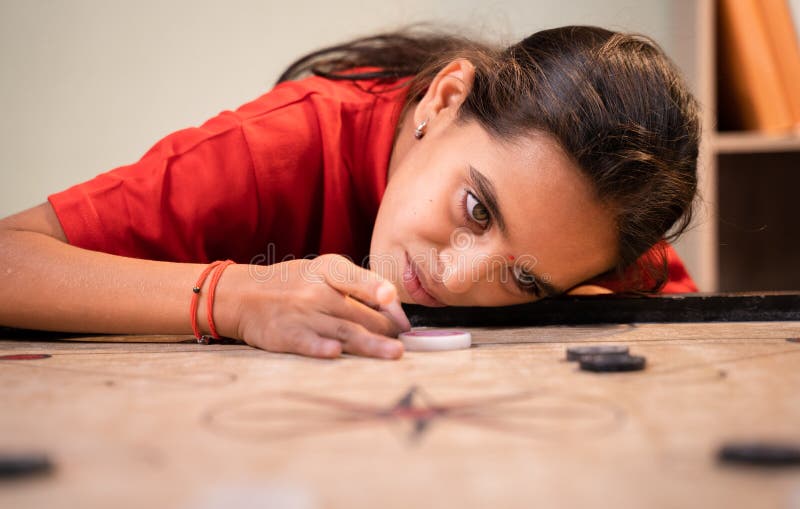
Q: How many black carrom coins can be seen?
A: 4